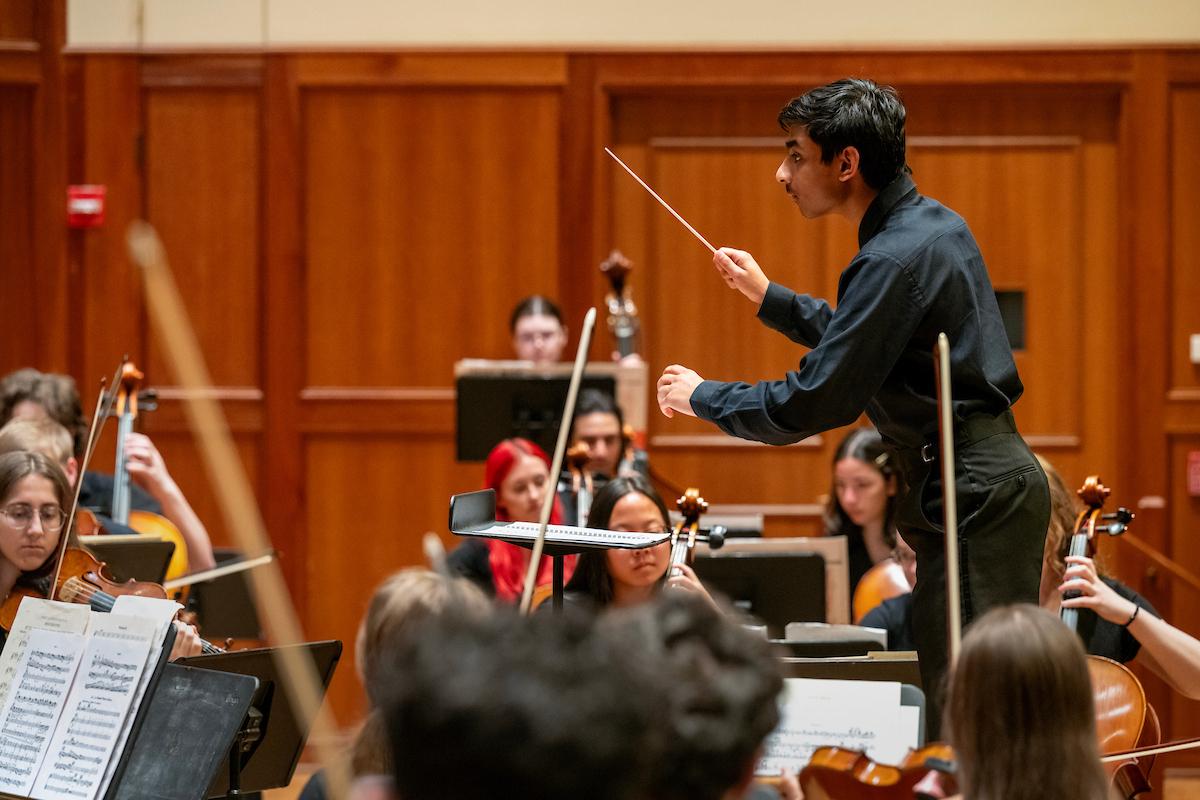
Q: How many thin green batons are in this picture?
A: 0